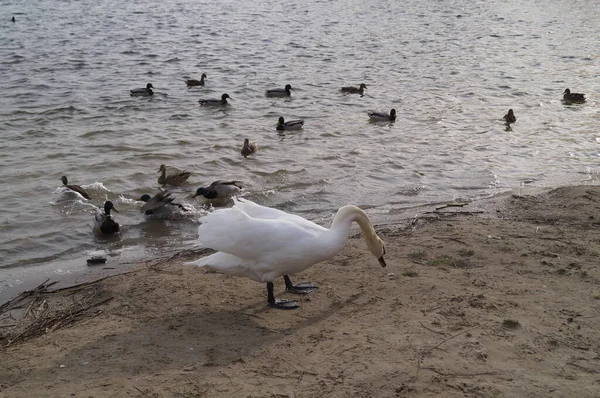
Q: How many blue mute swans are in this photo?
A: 0